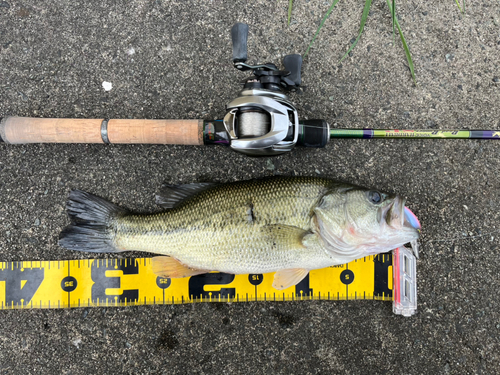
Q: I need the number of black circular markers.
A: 4